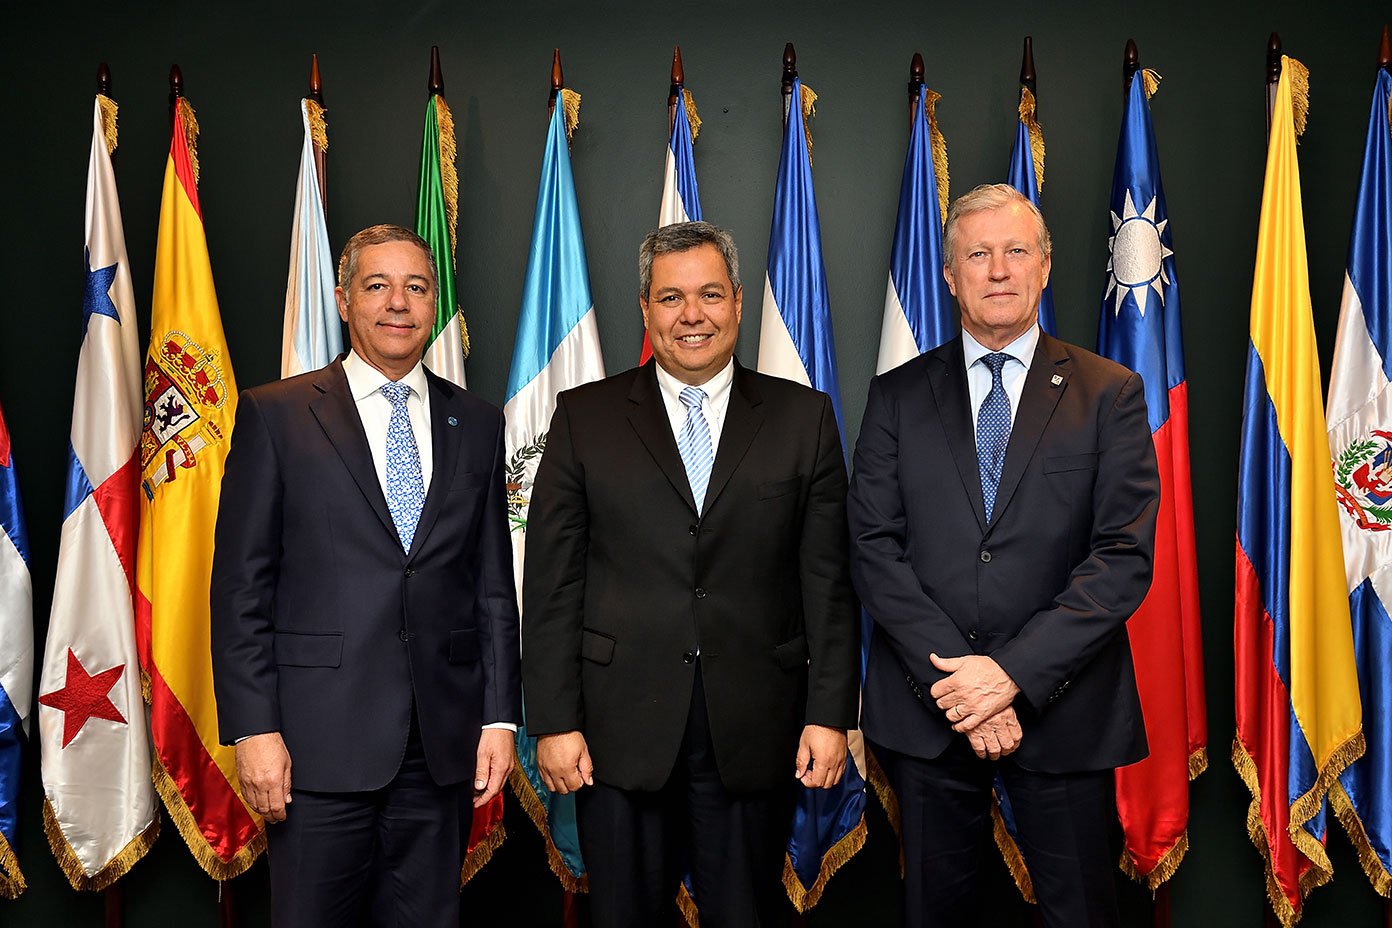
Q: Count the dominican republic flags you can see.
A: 1